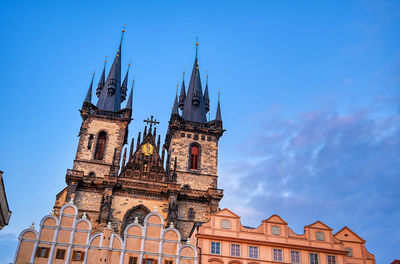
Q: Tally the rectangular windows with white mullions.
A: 7